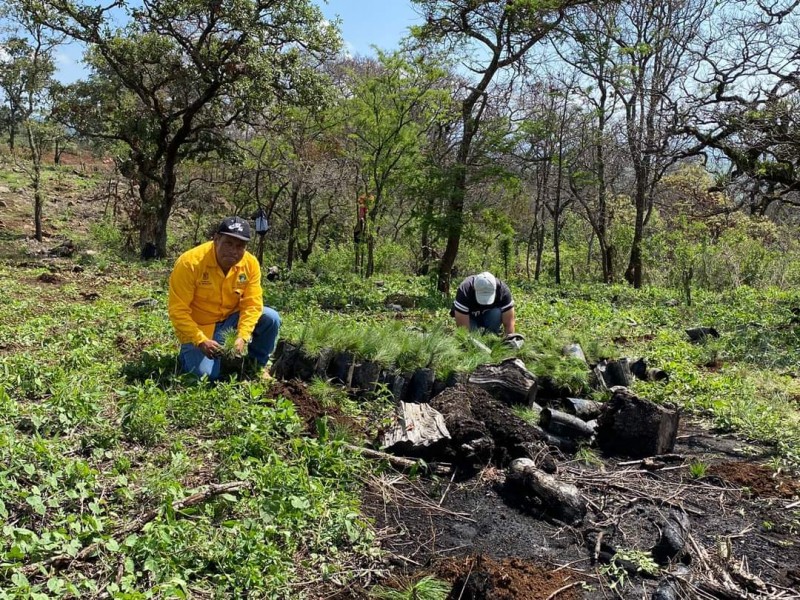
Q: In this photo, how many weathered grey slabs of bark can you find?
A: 1